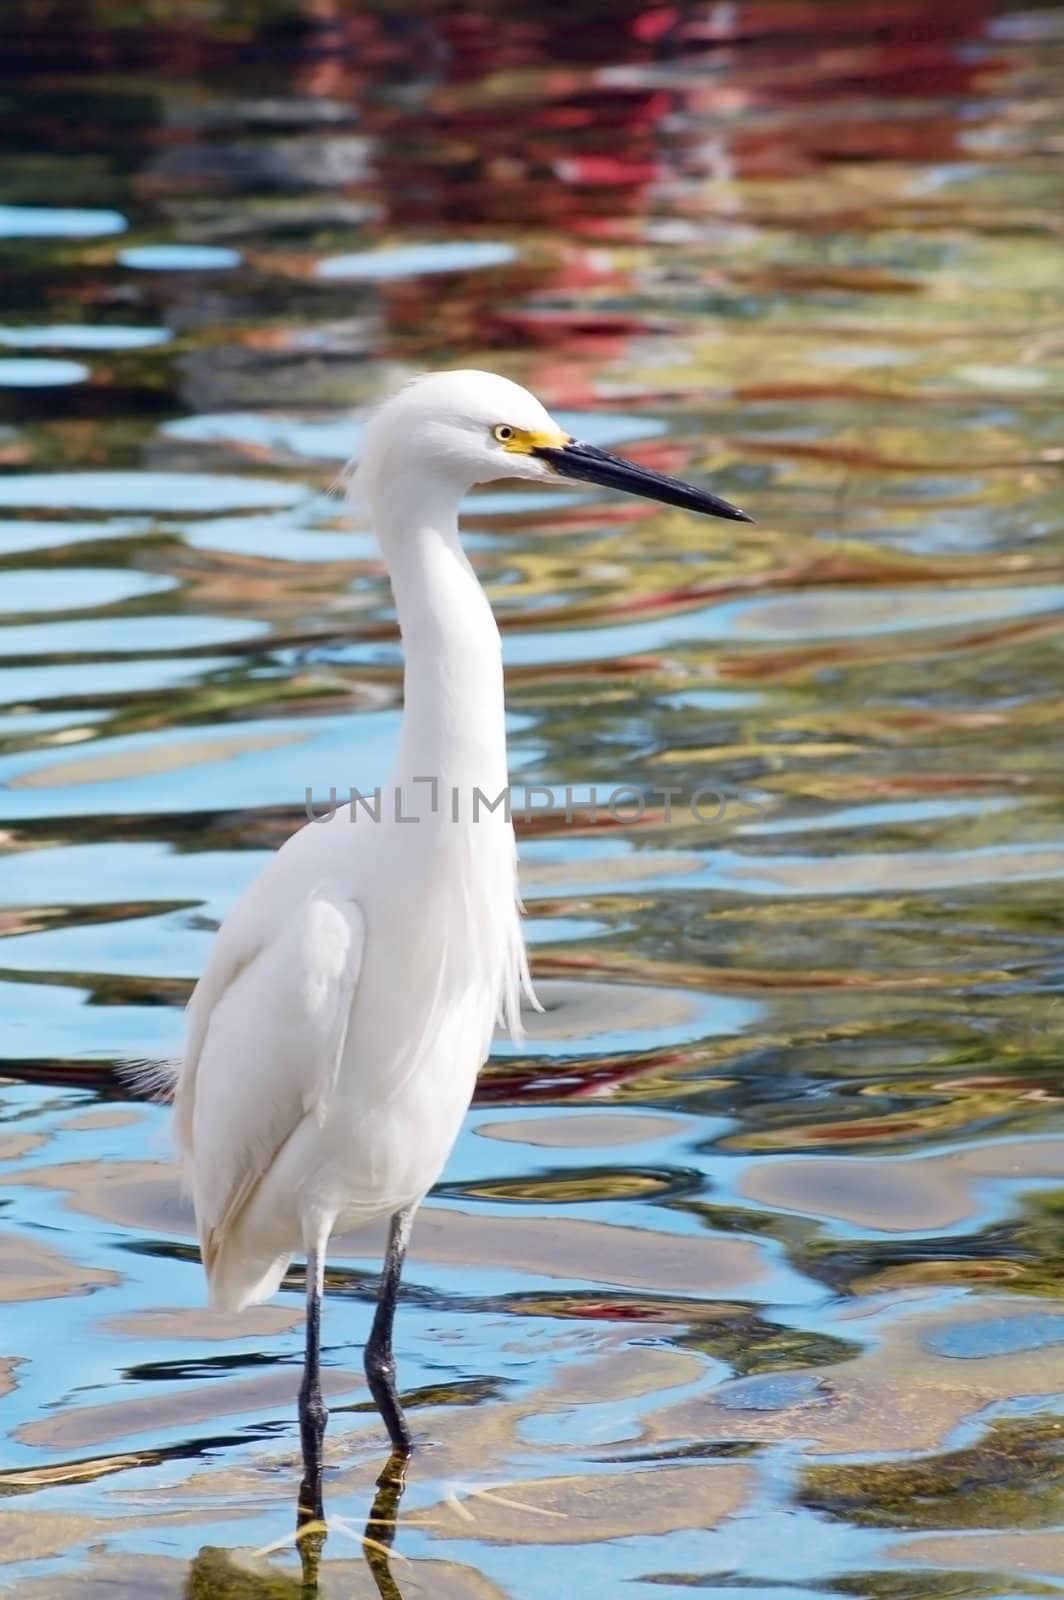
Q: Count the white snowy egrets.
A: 1